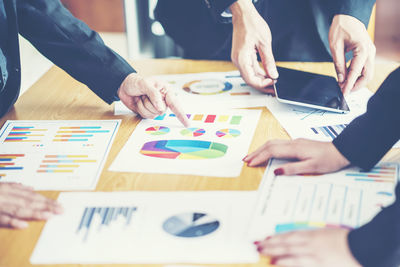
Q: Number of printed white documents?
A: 6